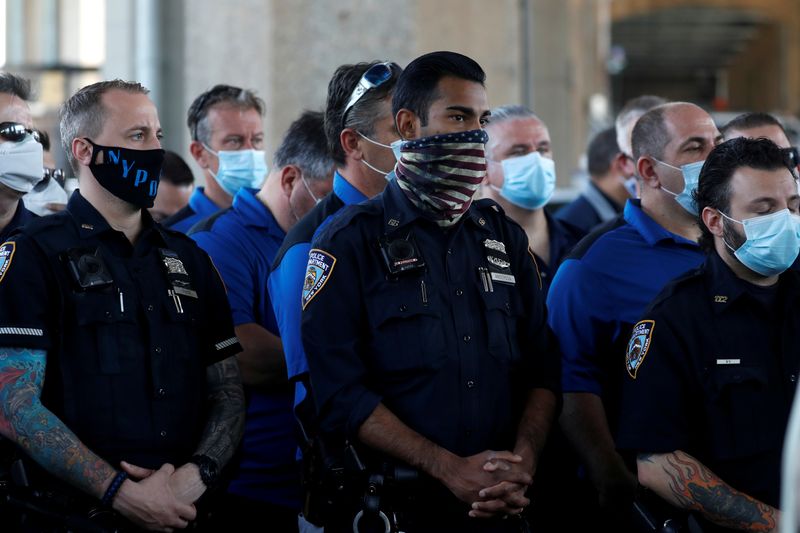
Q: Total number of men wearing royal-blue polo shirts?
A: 4